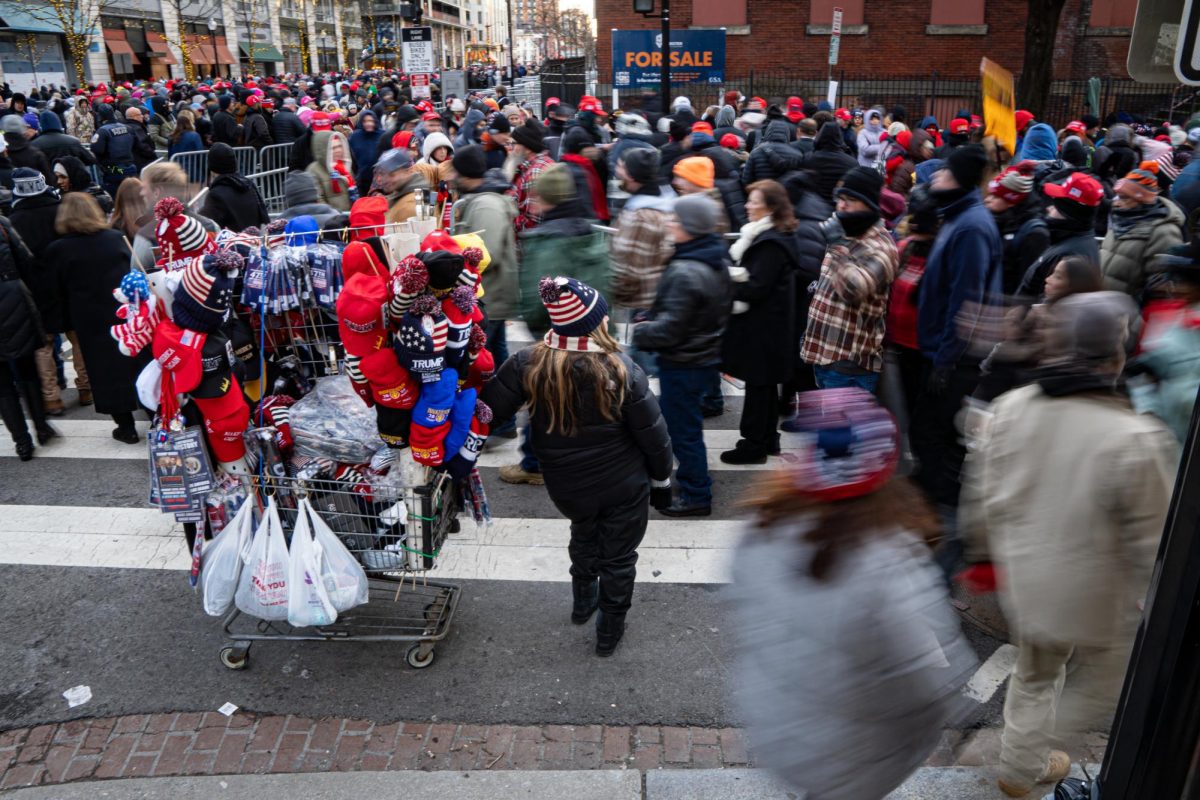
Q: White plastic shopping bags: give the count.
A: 4